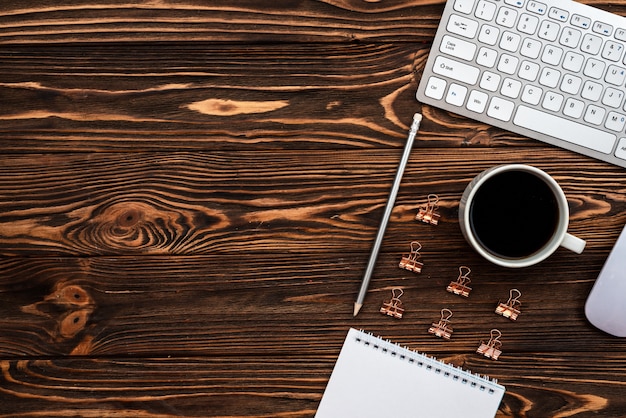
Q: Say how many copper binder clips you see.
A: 7